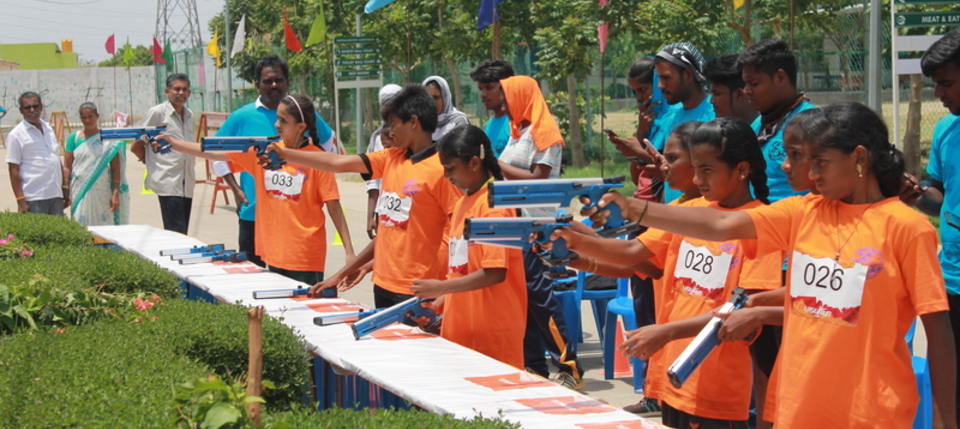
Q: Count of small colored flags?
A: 12